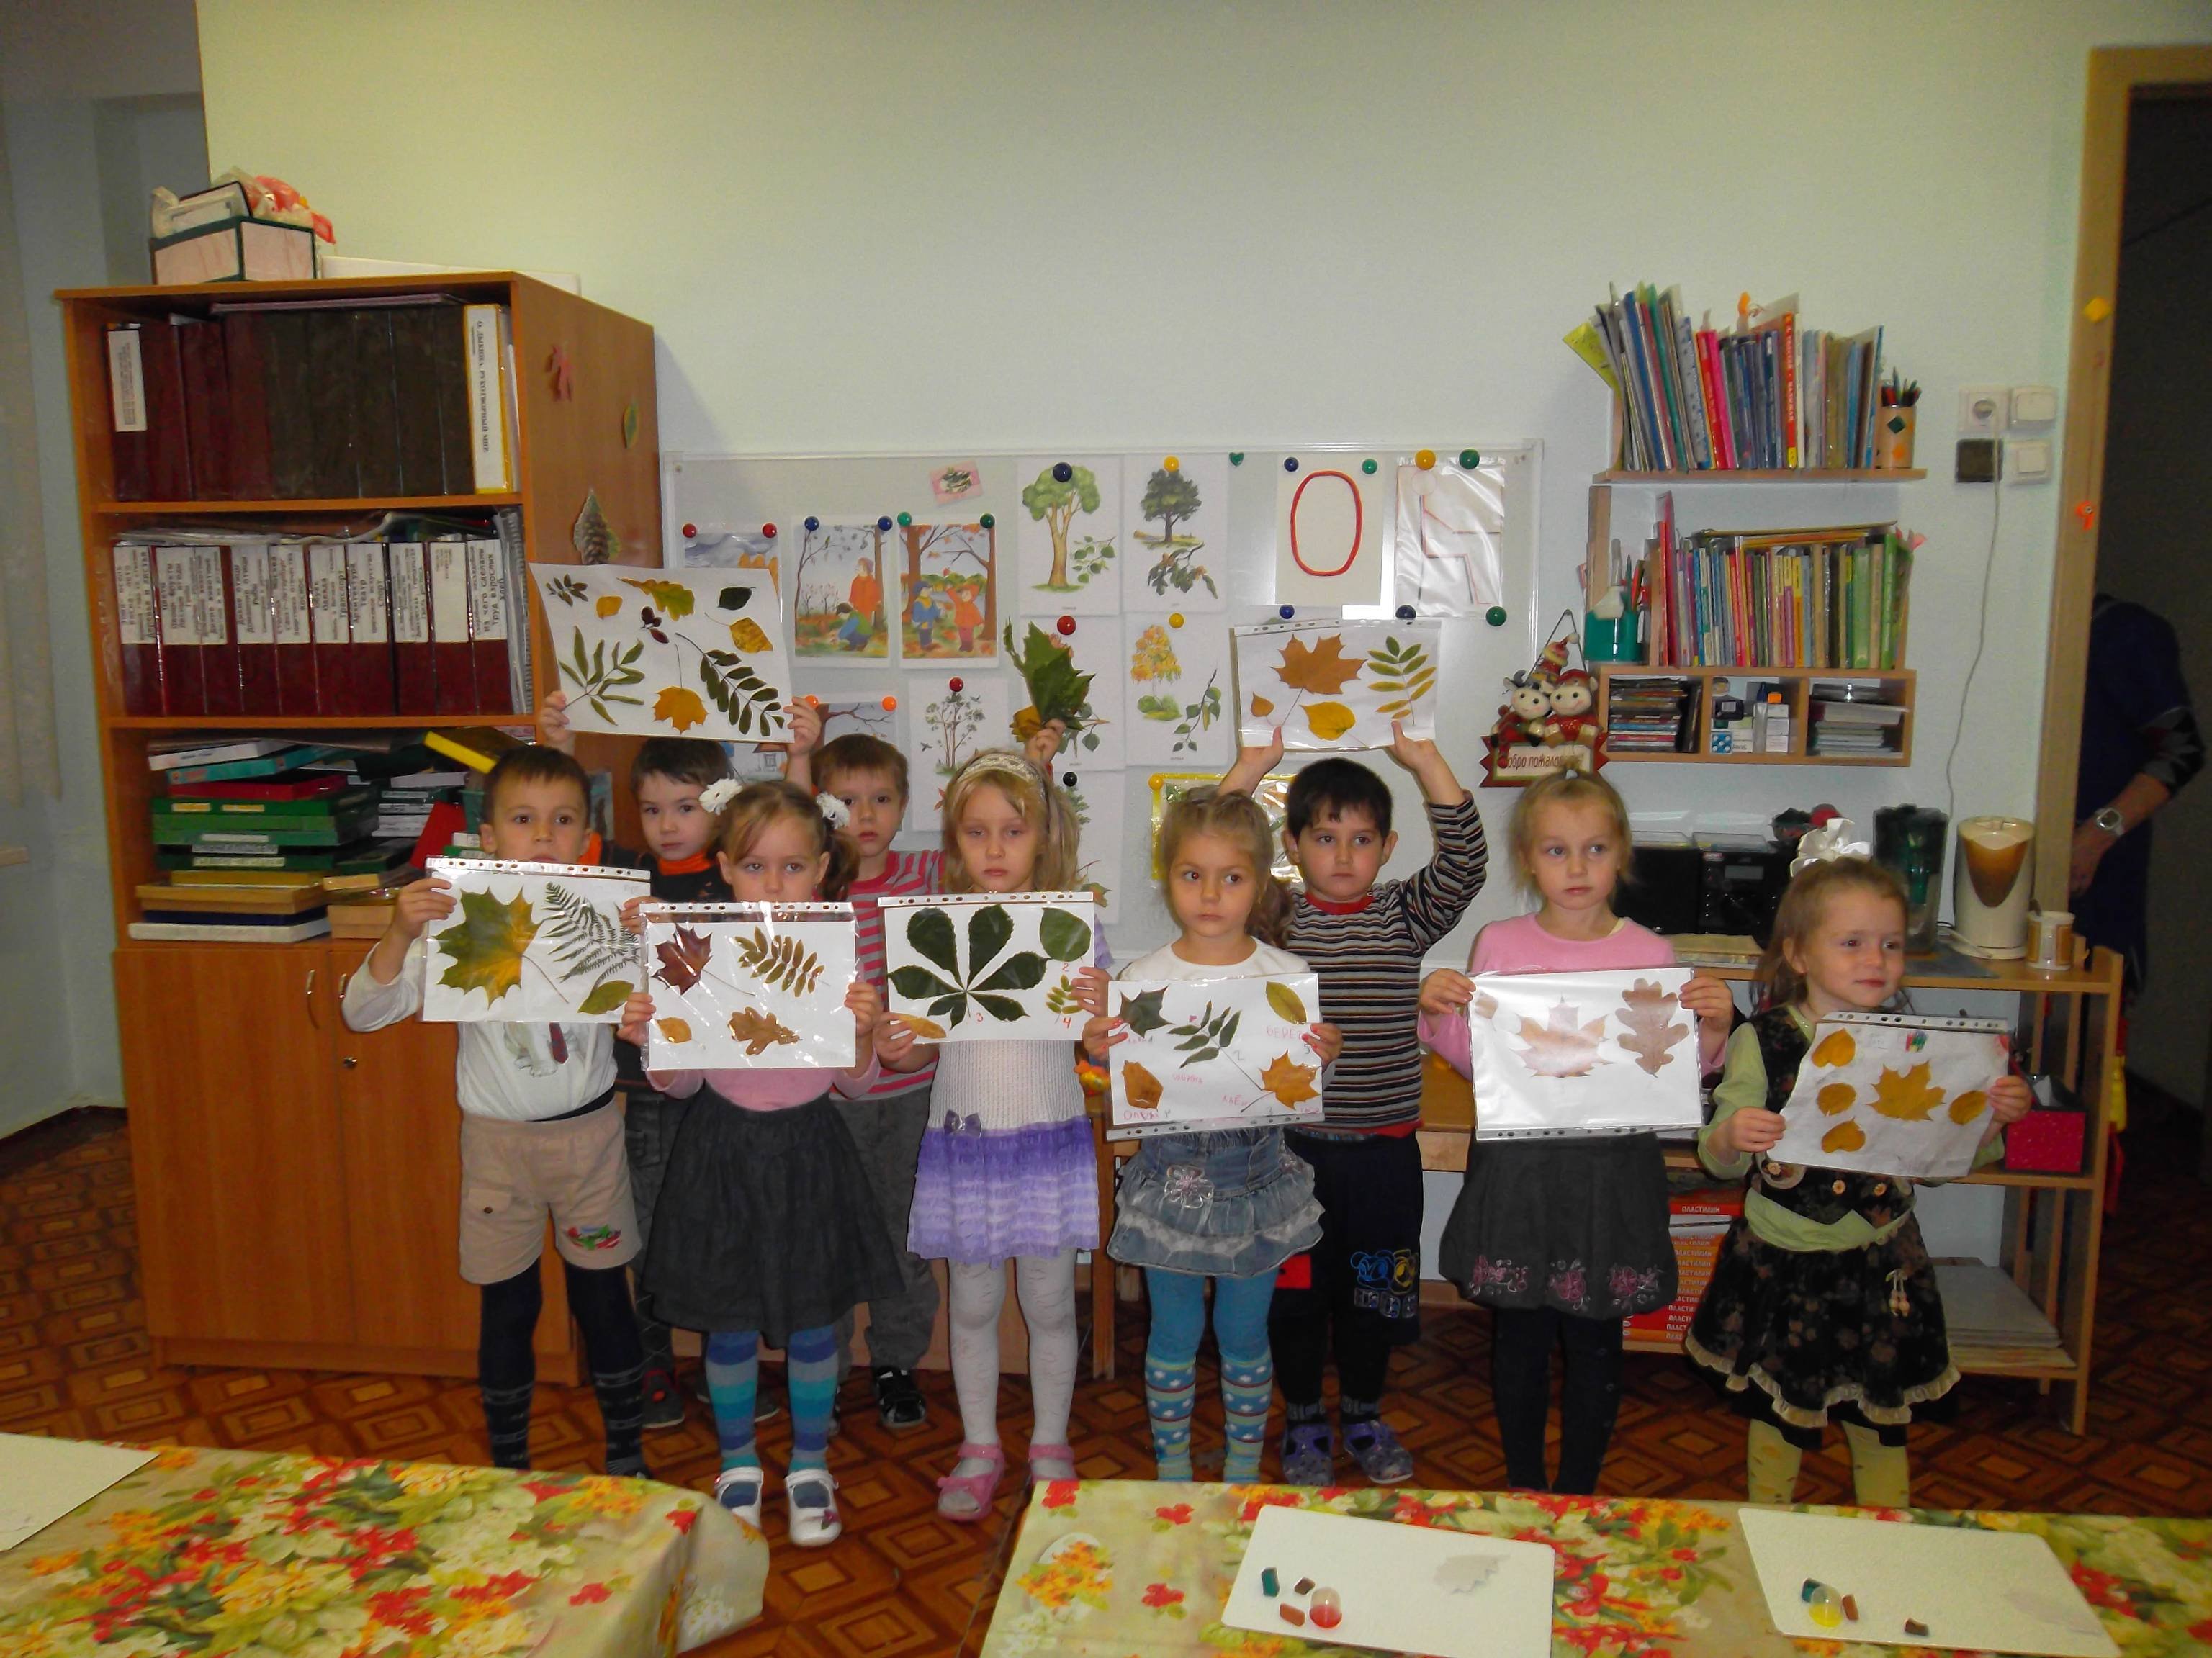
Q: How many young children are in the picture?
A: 9